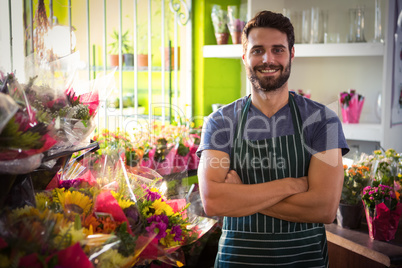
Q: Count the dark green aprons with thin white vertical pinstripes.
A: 1